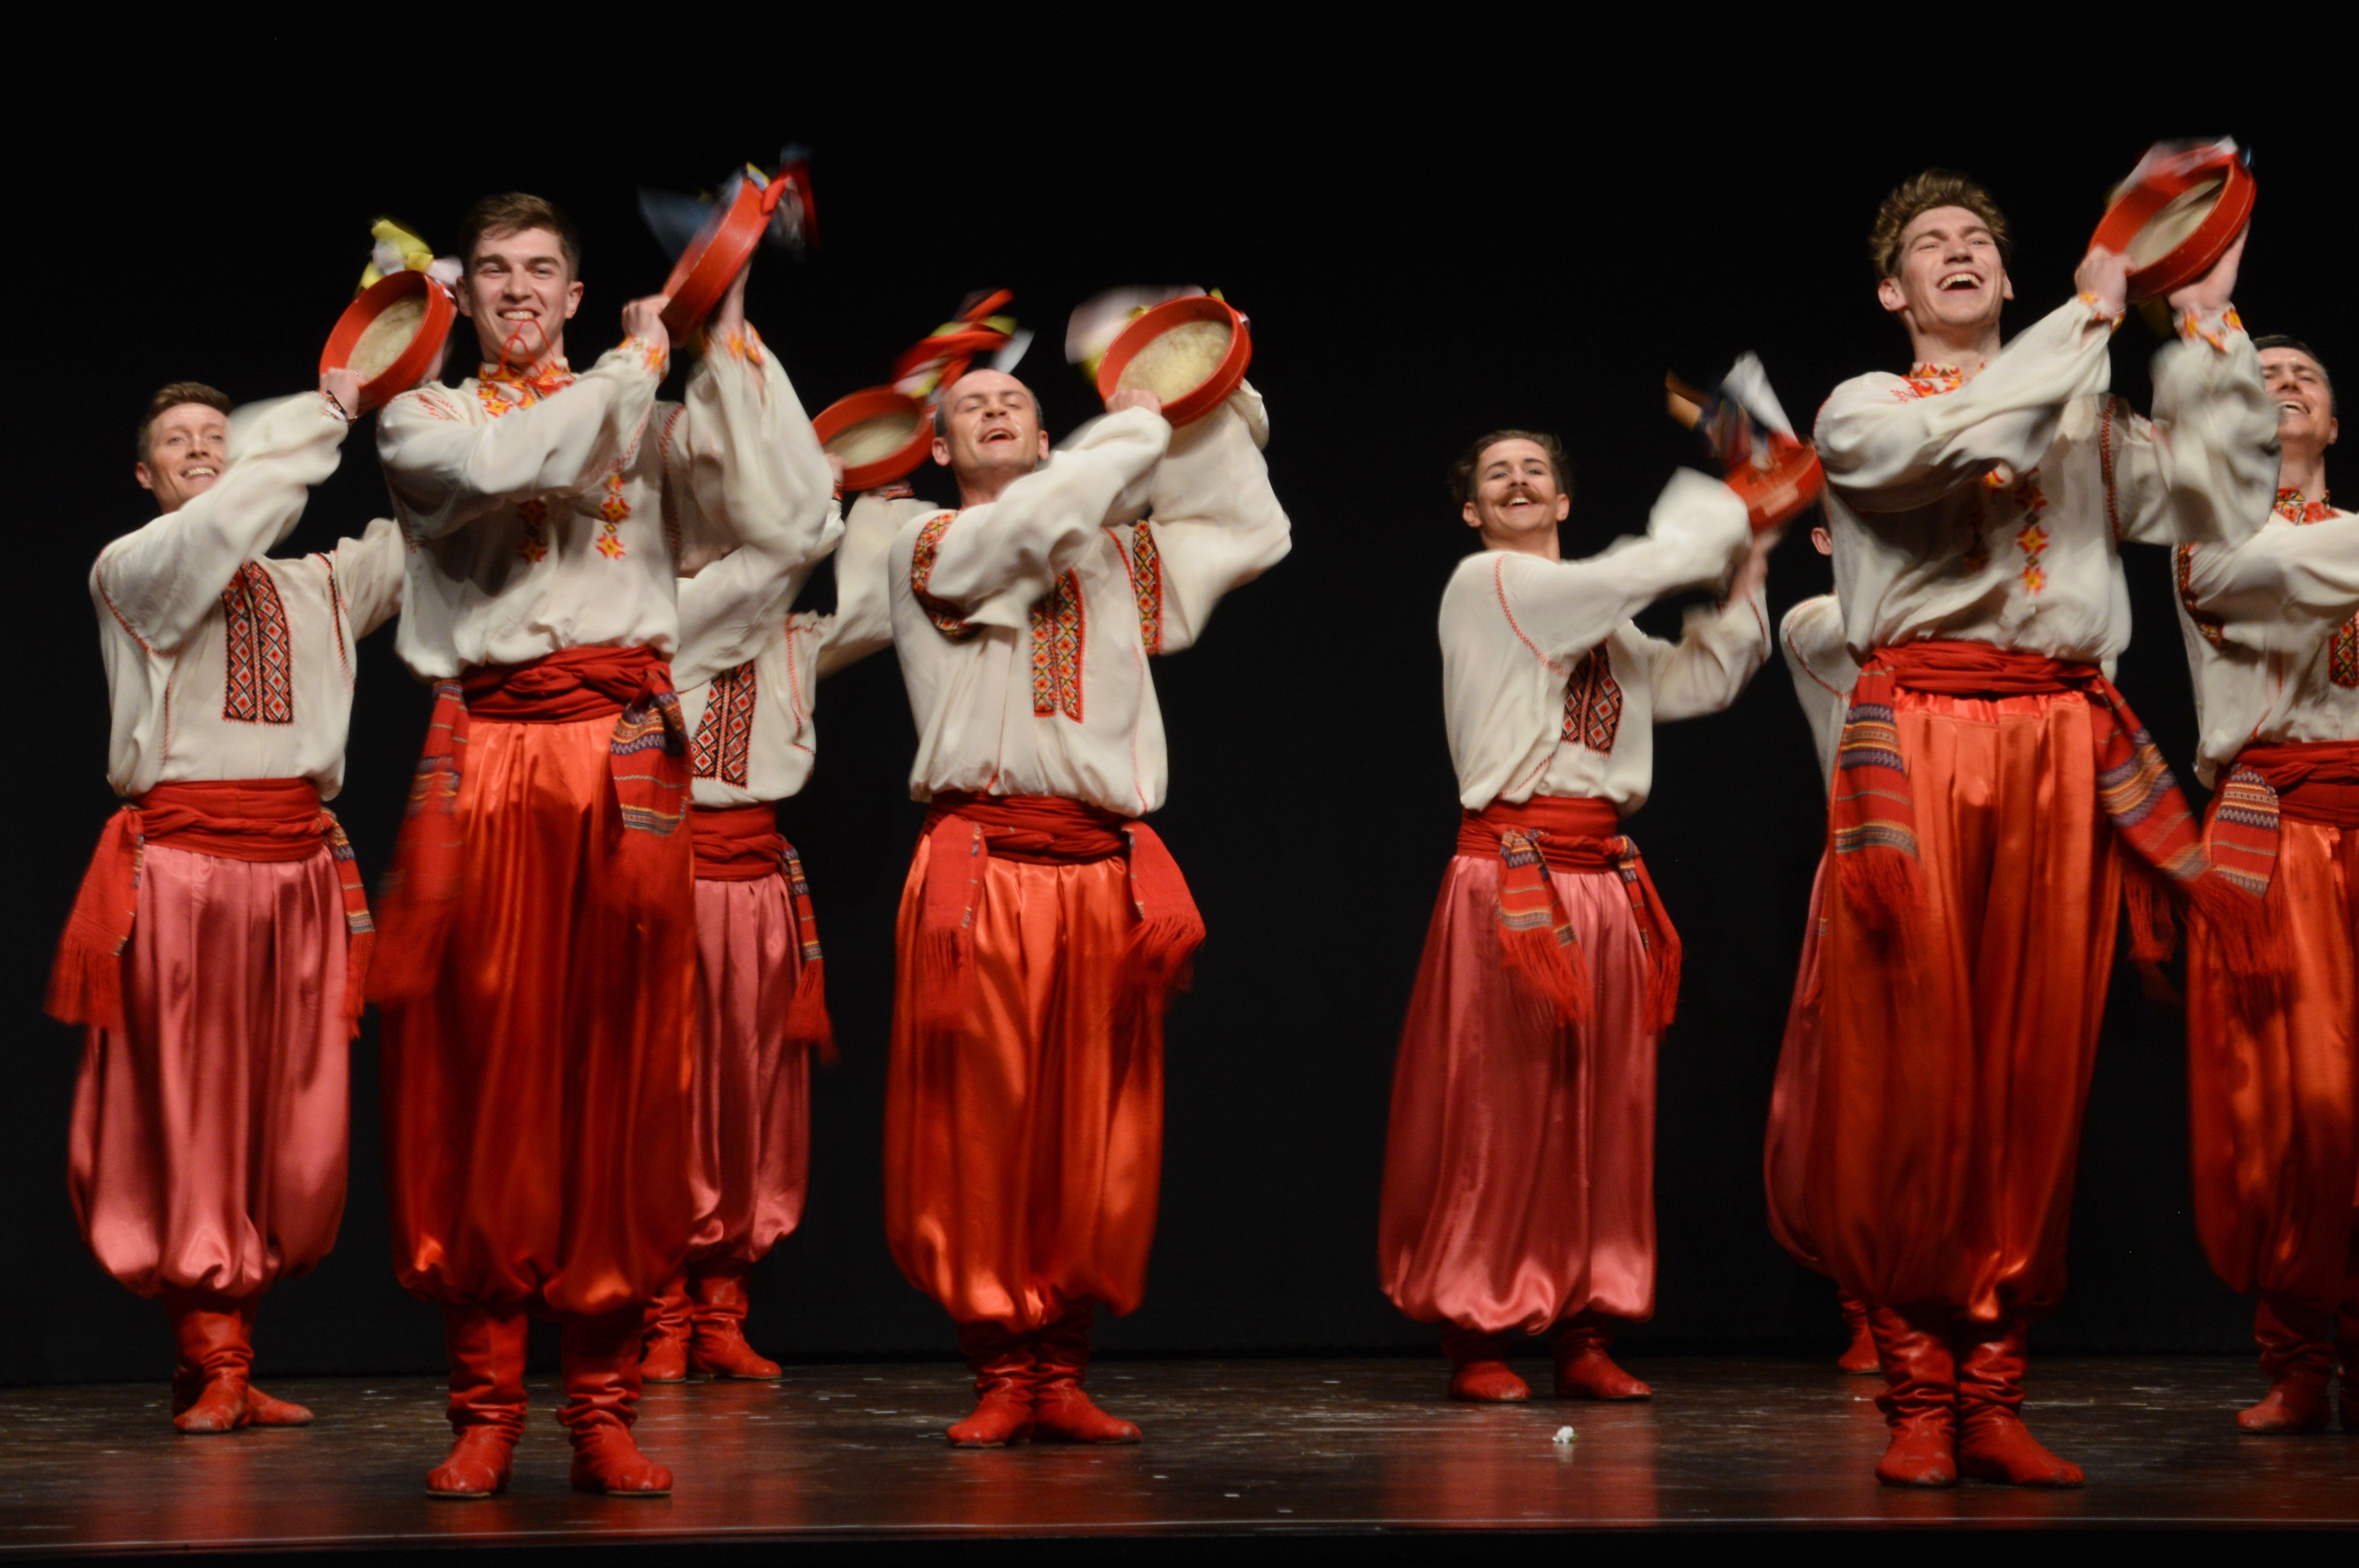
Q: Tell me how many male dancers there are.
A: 8